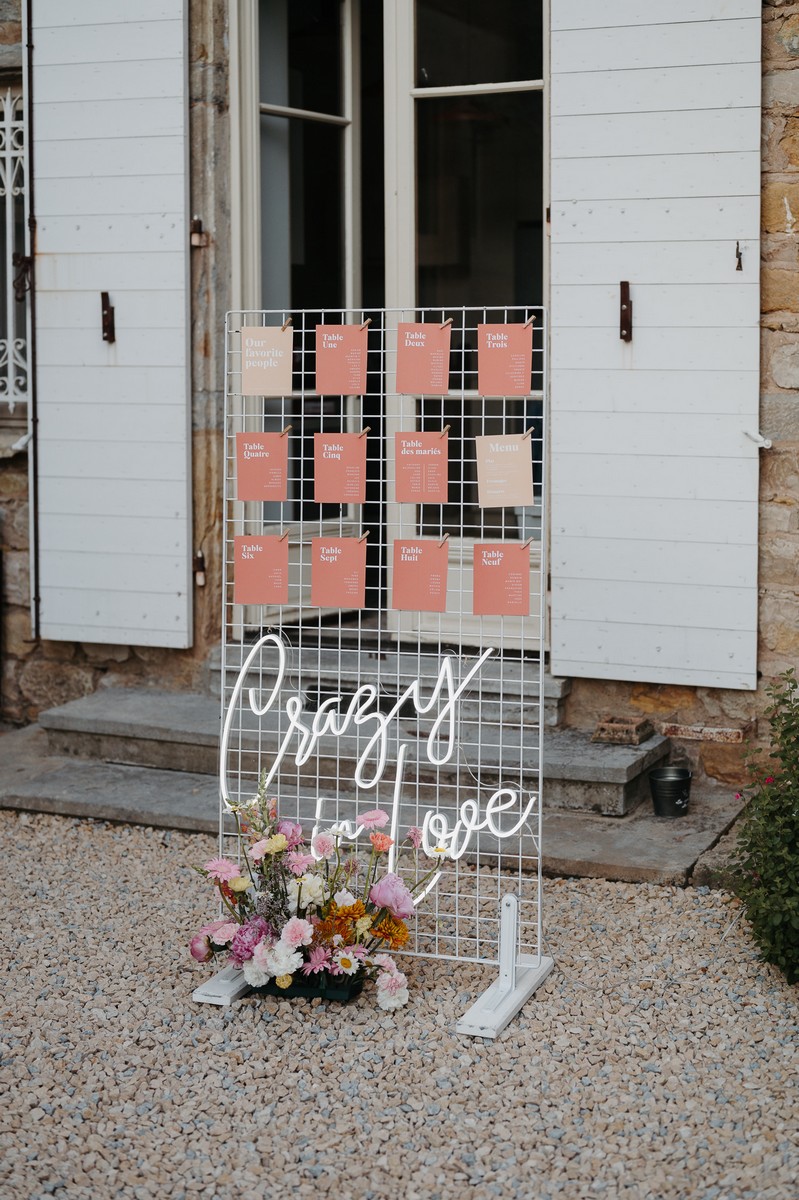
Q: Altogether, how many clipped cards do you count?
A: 12